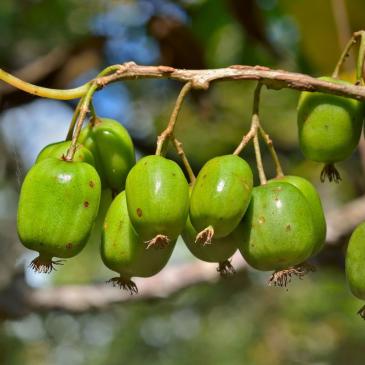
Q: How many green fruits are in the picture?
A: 11